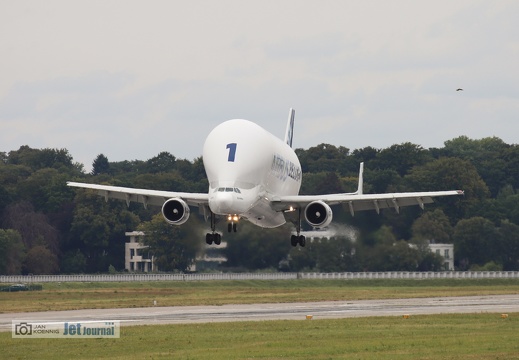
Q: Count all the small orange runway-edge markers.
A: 3